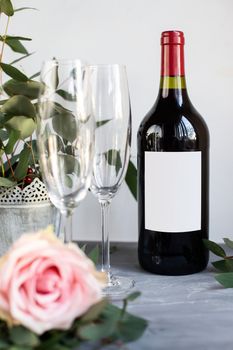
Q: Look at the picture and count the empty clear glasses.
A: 2